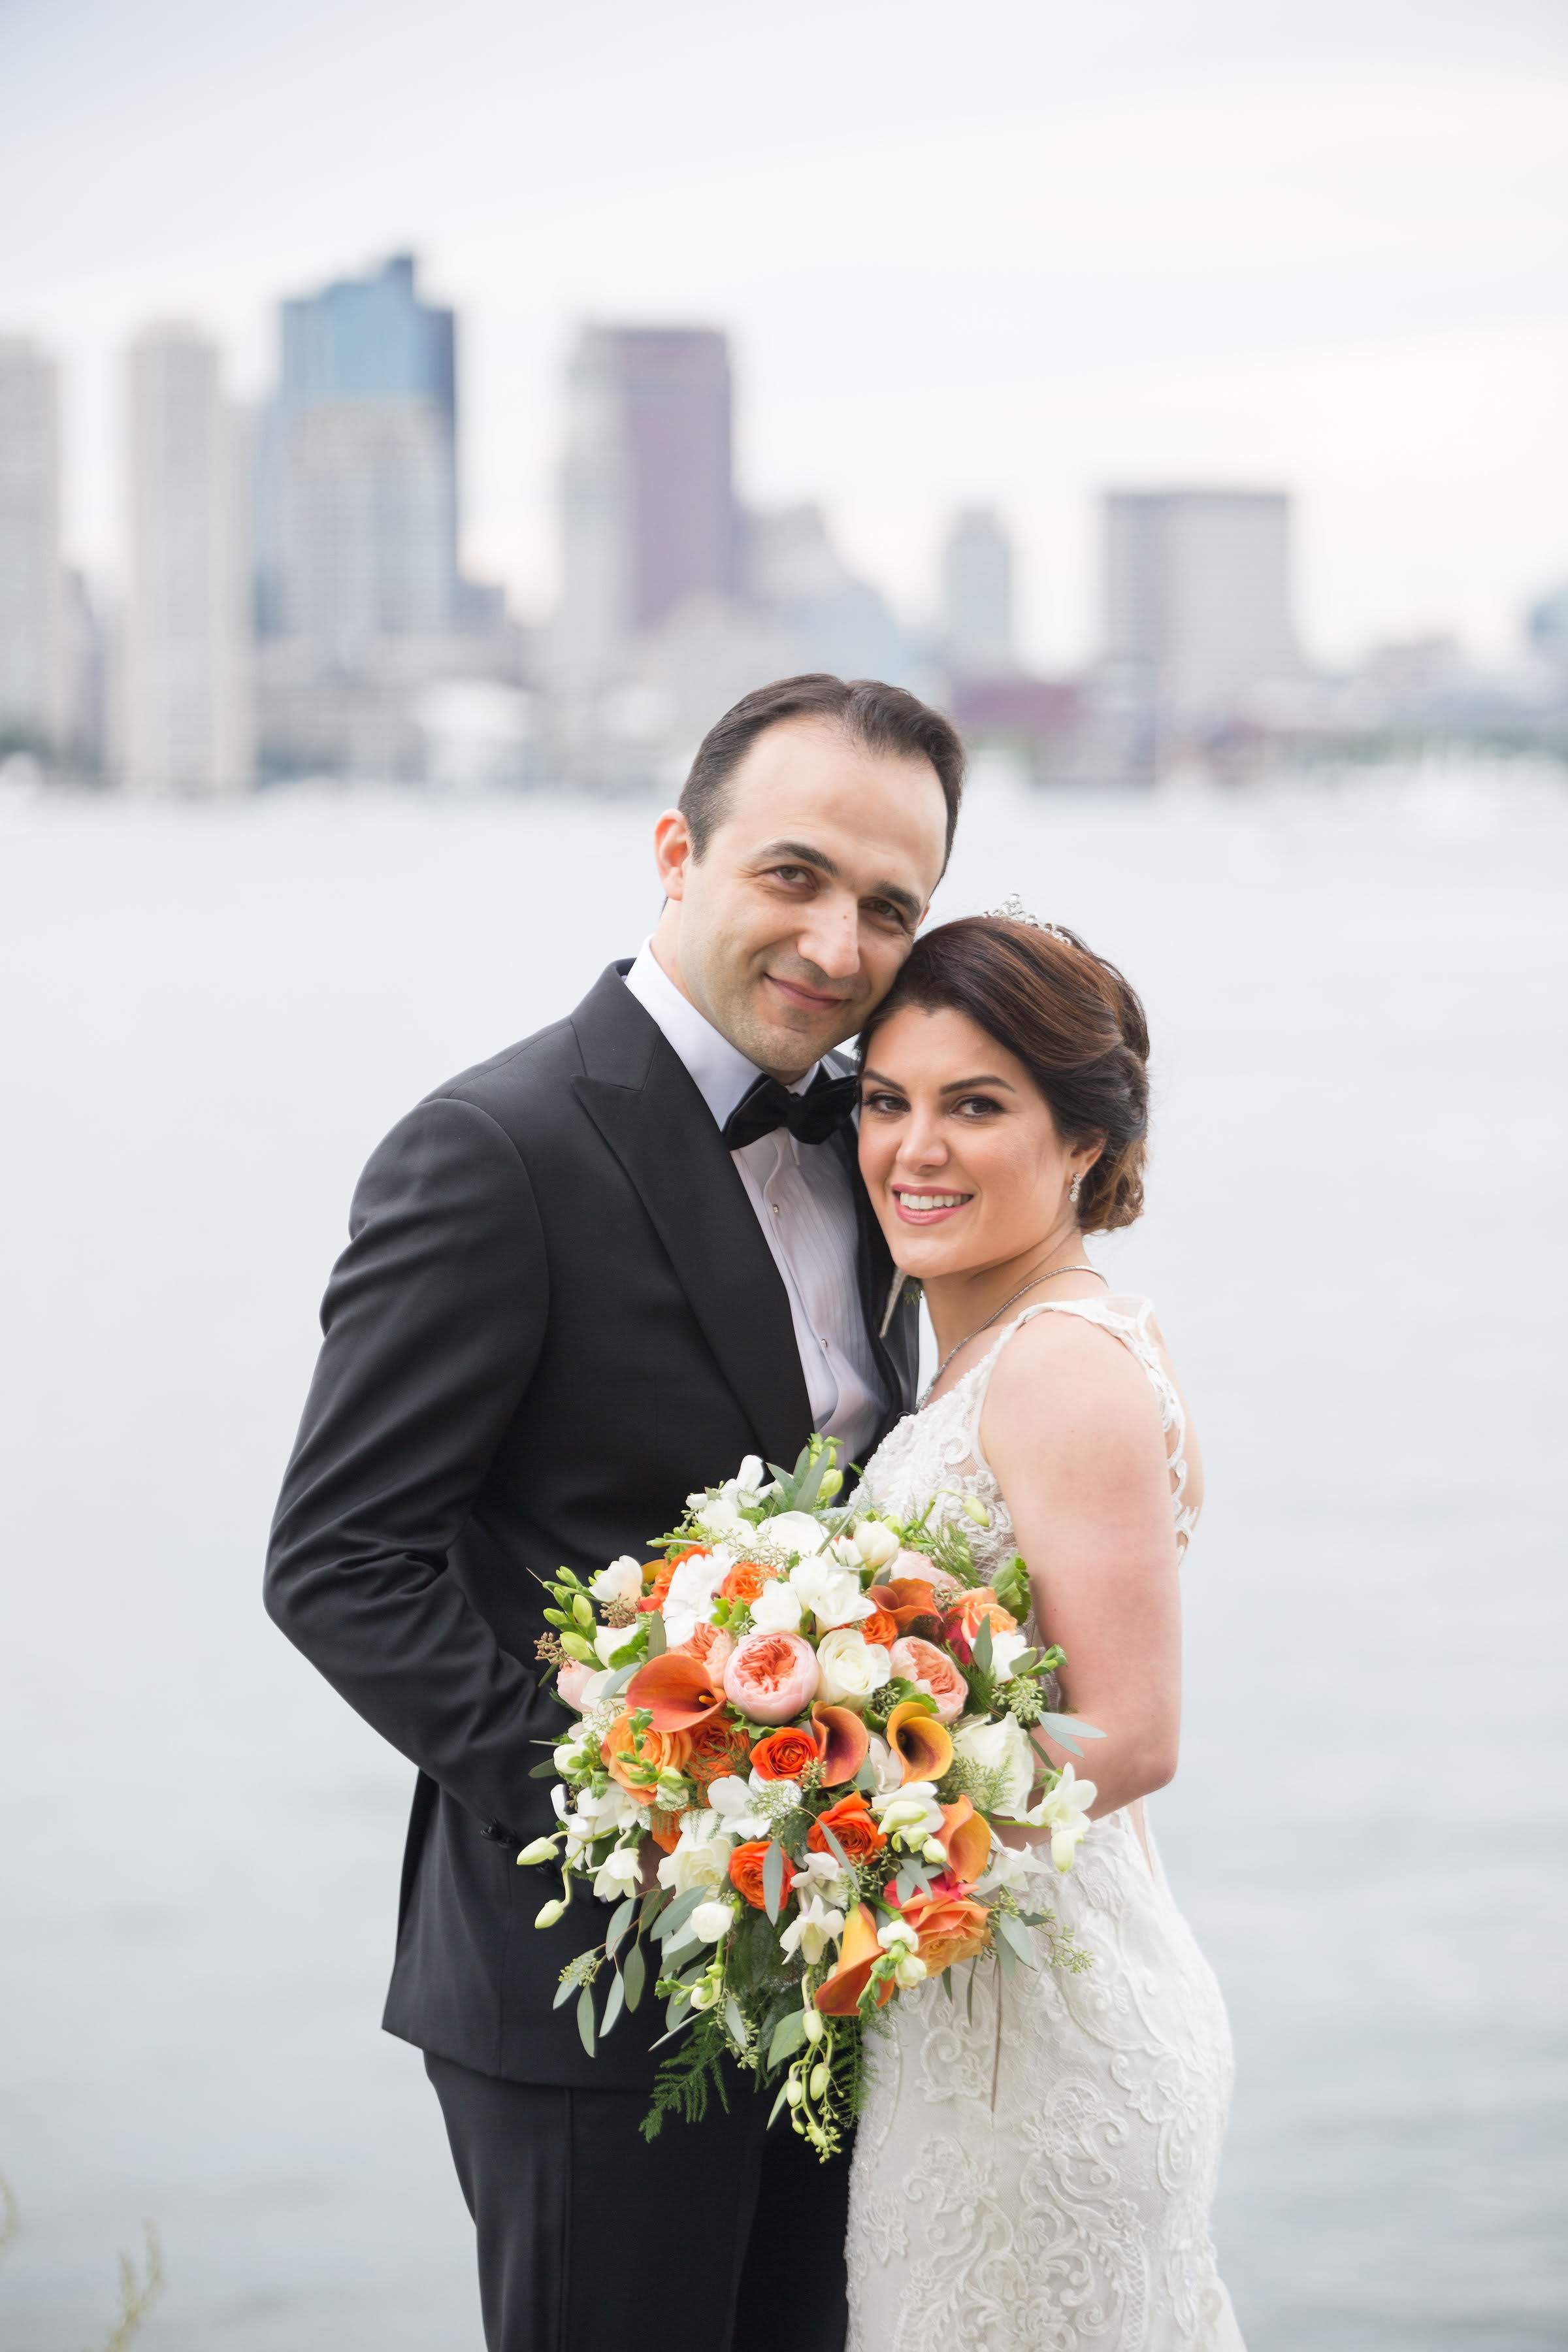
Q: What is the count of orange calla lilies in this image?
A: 6